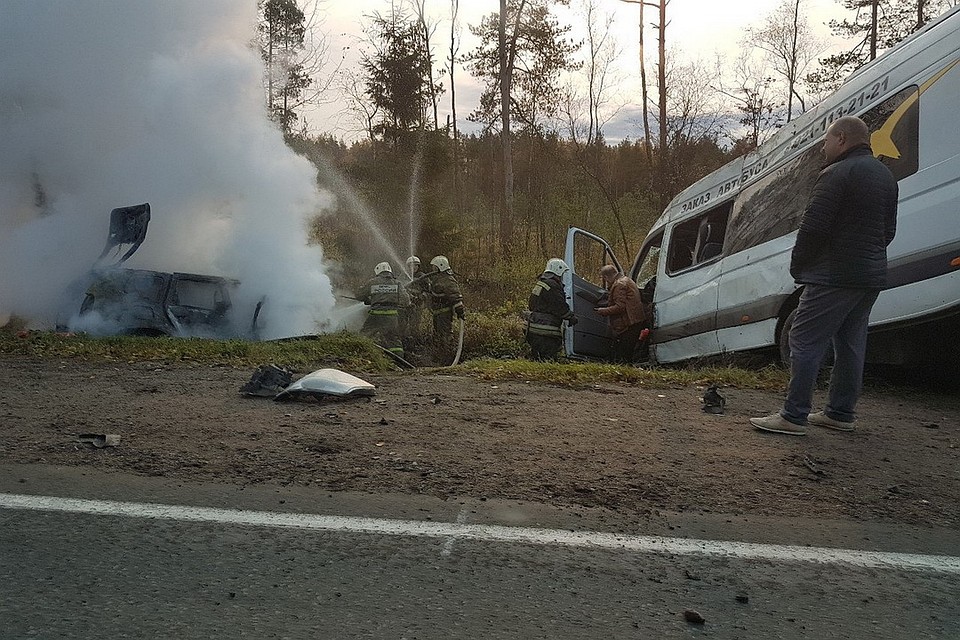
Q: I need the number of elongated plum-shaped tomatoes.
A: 0